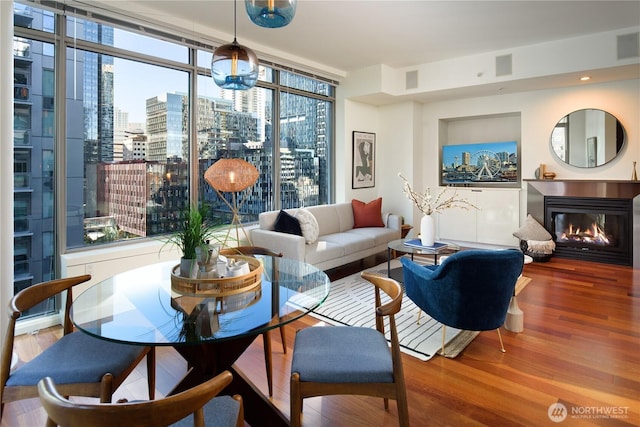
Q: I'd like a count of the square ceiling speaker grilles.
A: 3